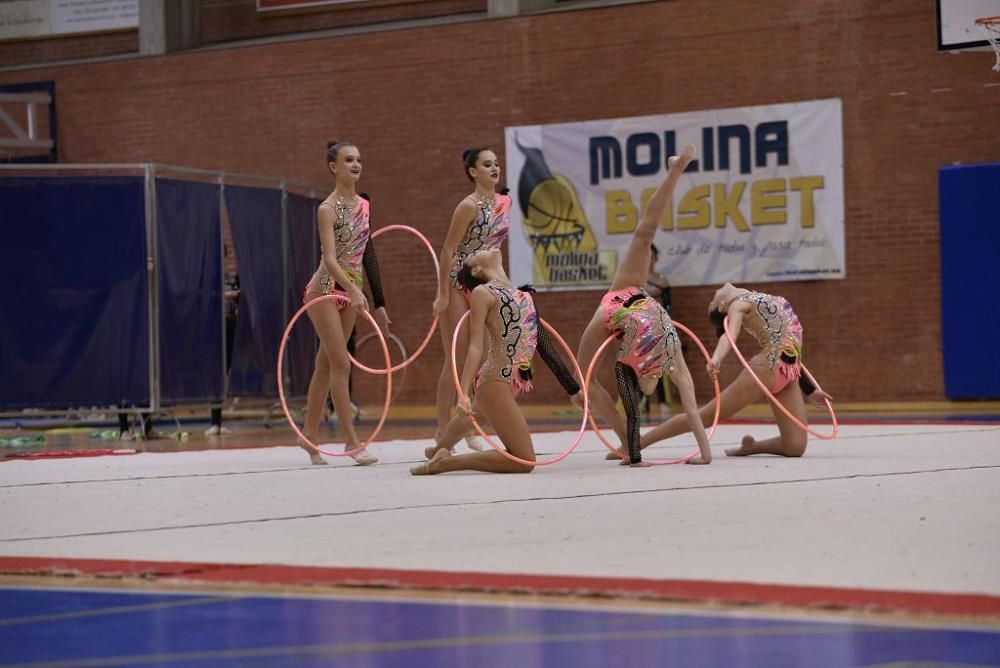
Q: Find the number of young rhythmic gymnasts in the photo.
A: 5